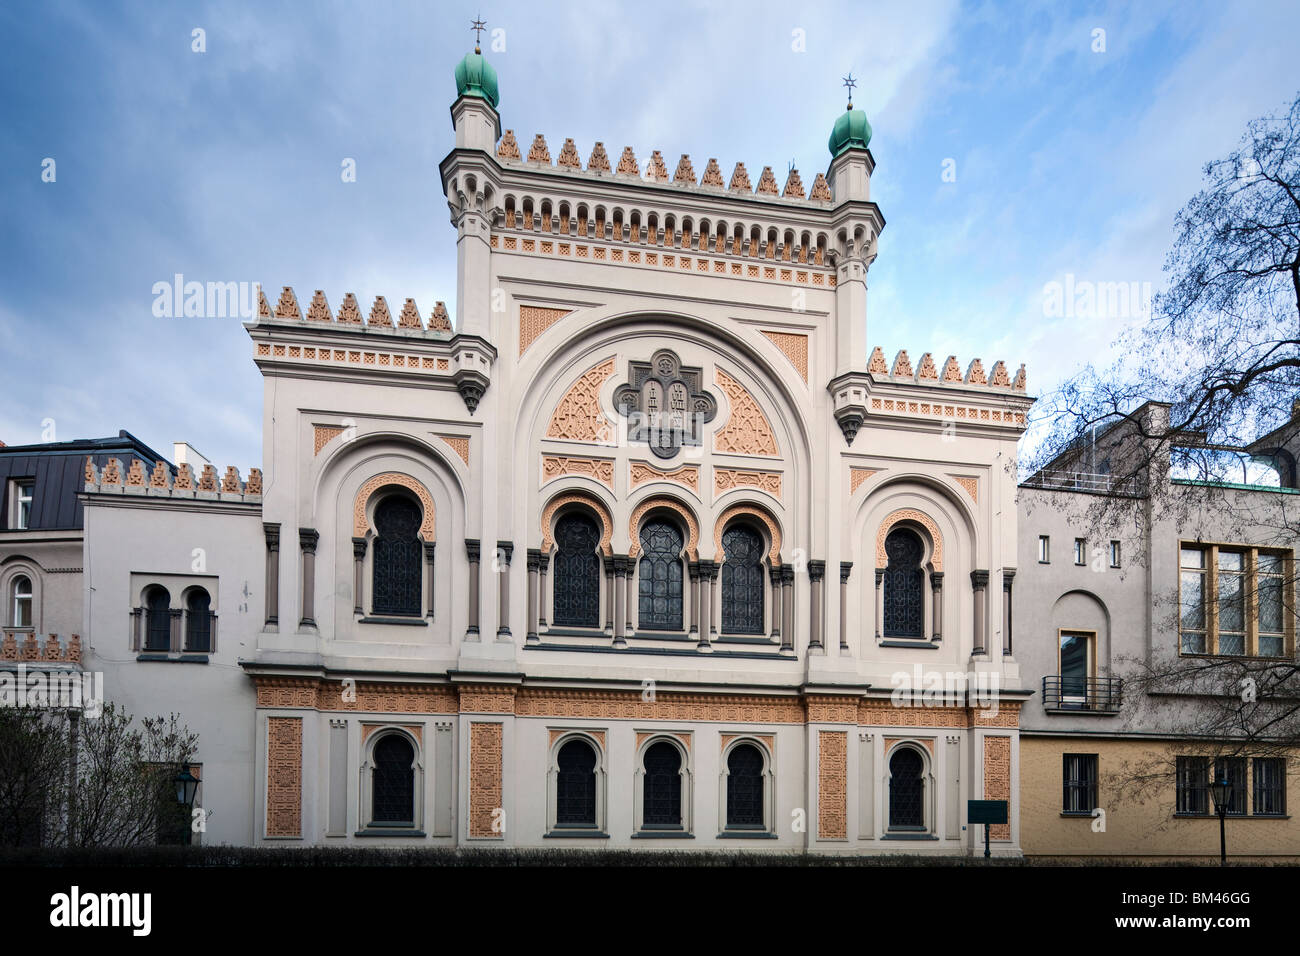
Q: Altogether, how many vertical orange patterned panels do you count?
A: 4